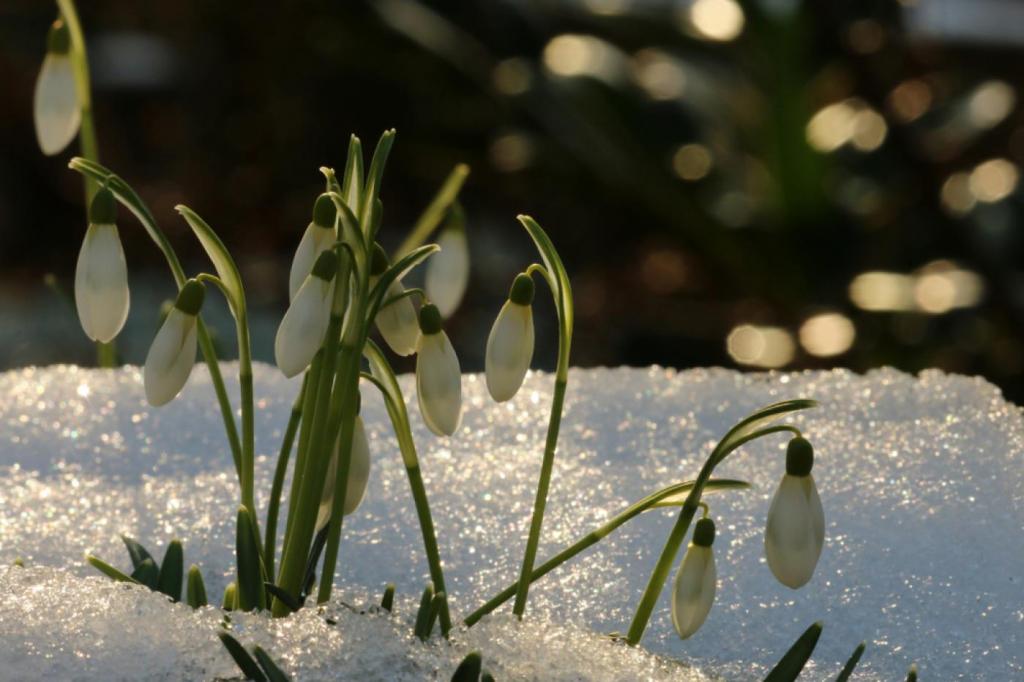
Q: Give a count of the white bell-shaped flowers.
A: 12